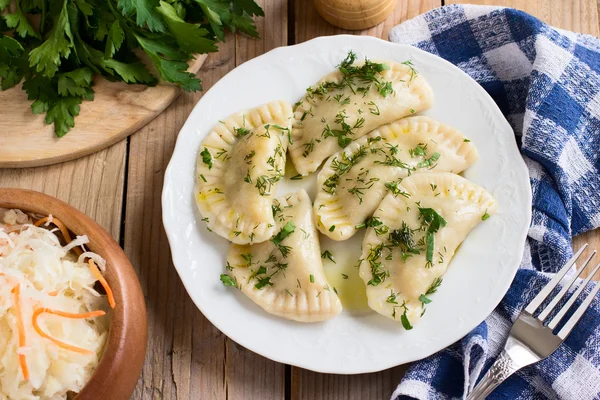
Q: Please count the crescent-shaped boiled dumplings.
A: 5